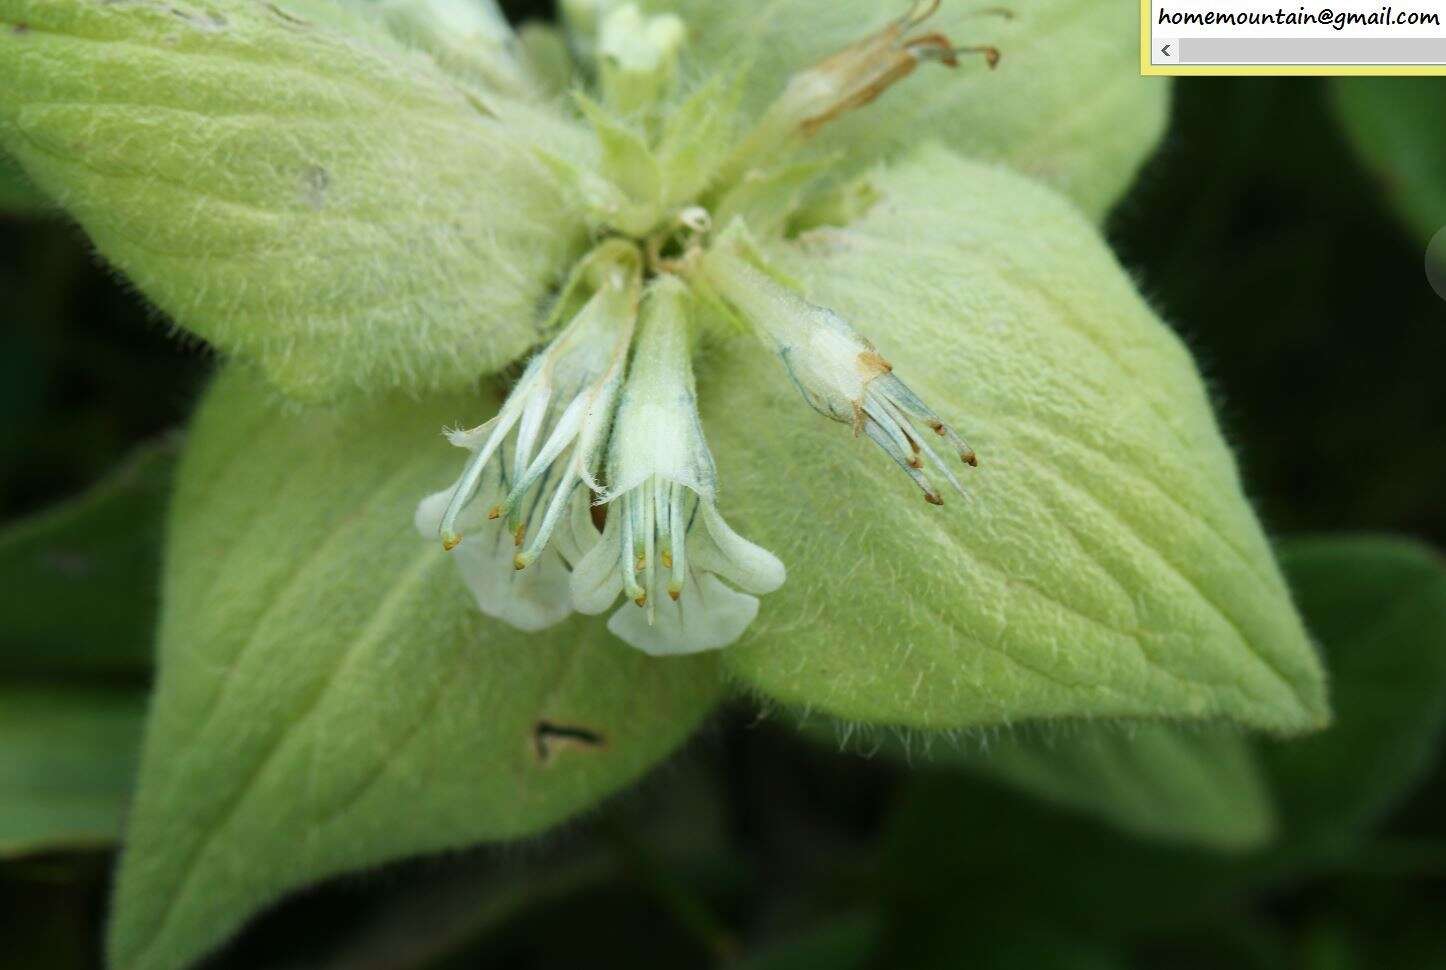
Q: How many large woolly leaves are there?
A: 4